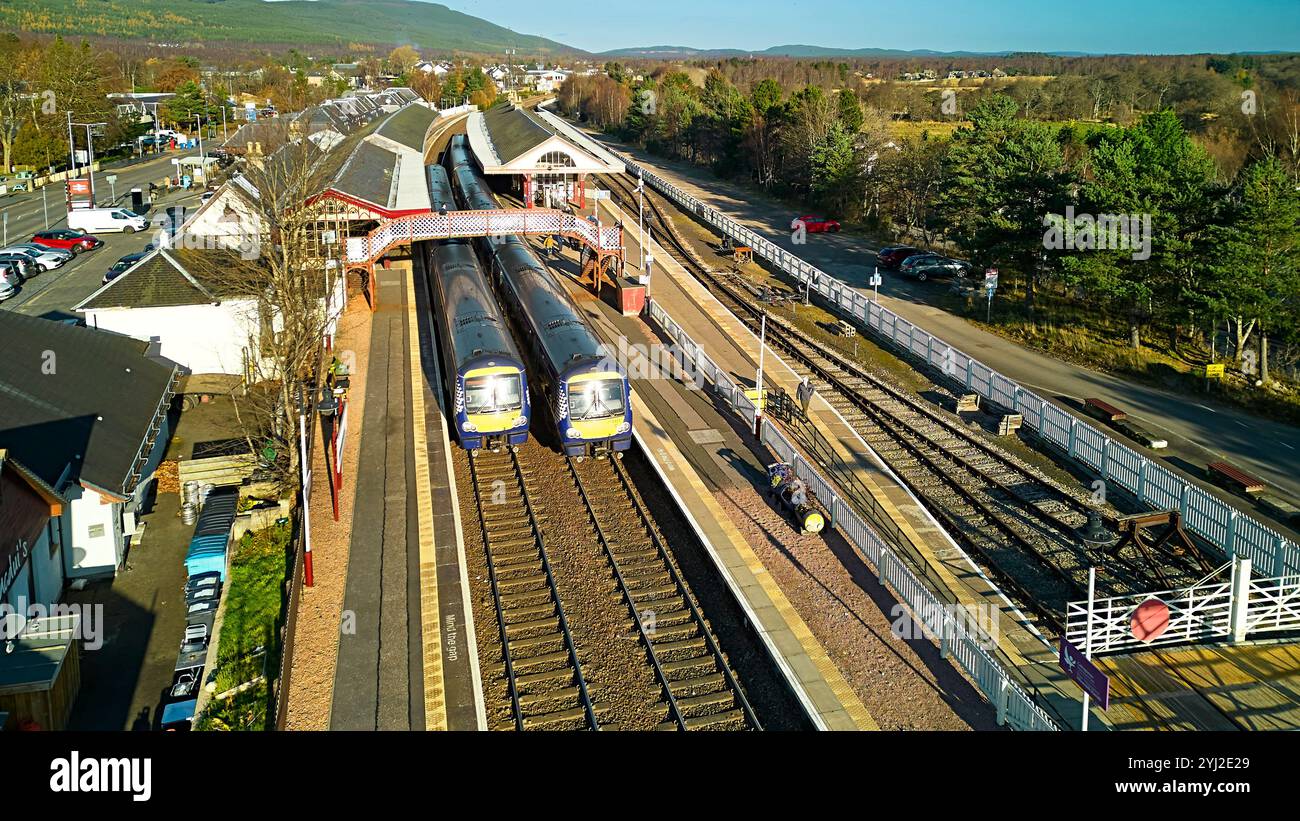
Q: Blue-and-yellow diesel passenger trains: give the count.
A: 2